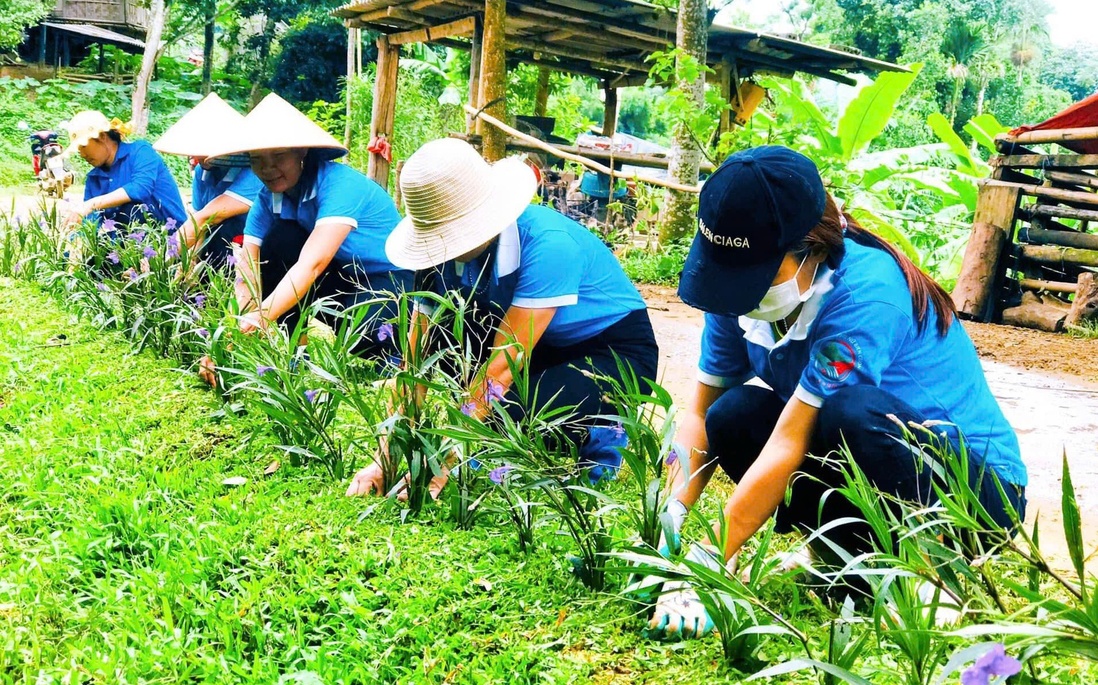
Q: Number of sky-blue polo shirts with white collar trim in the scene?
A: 4